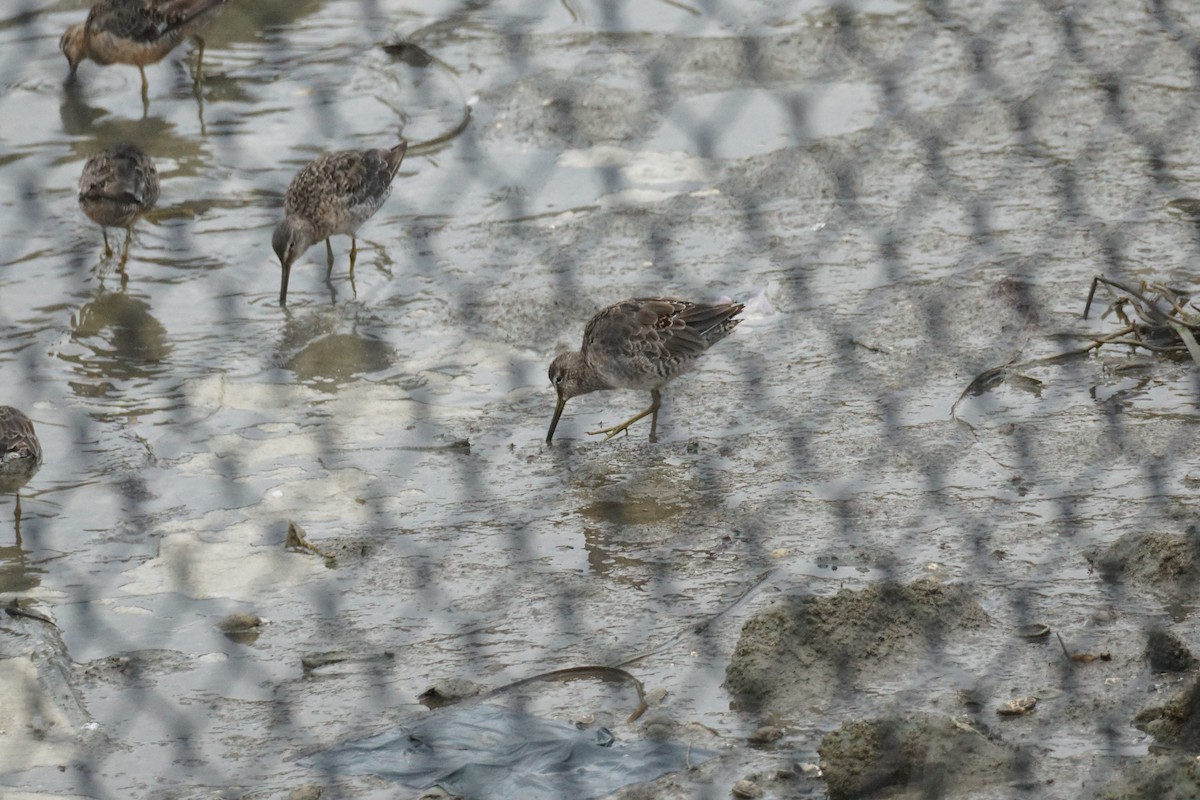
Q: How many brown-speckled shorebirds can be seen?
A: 5